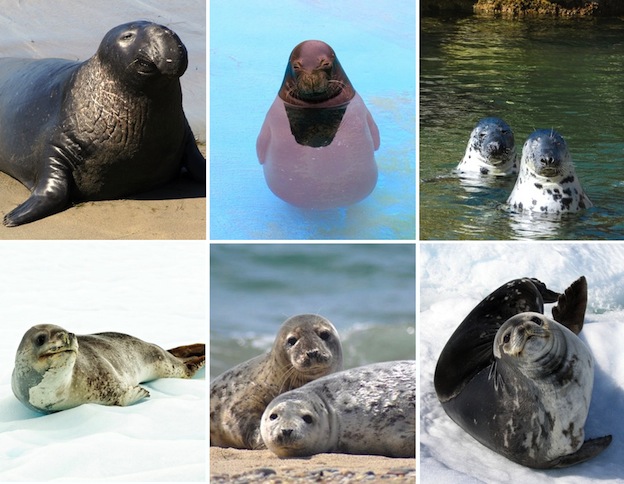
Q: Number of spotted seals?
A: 6